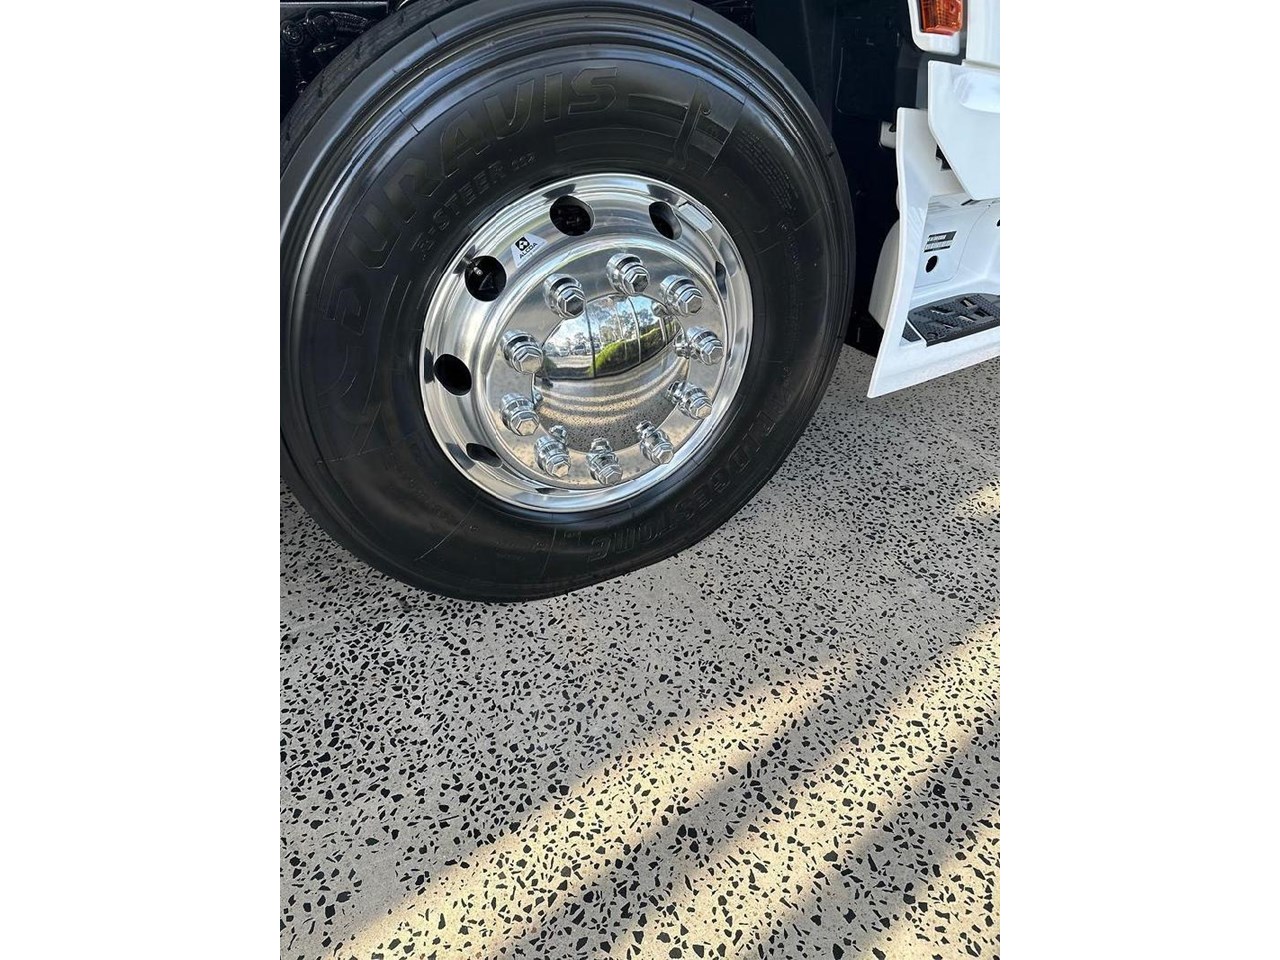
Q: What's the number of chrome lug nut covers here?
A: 10